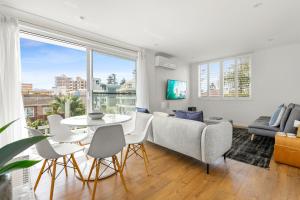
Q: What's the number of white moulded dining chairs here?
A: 5